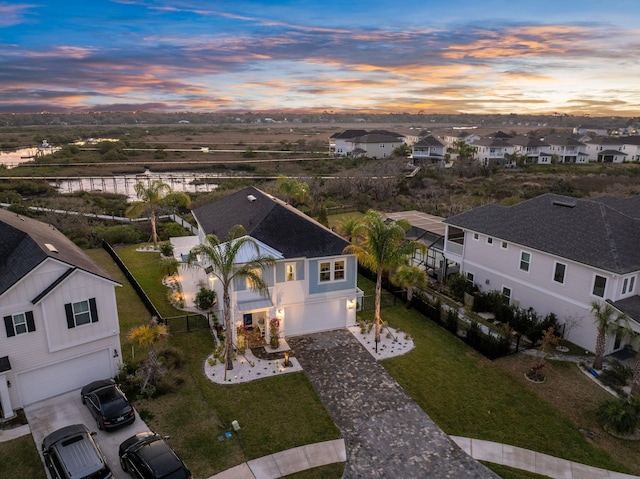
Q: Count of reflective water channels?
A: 2